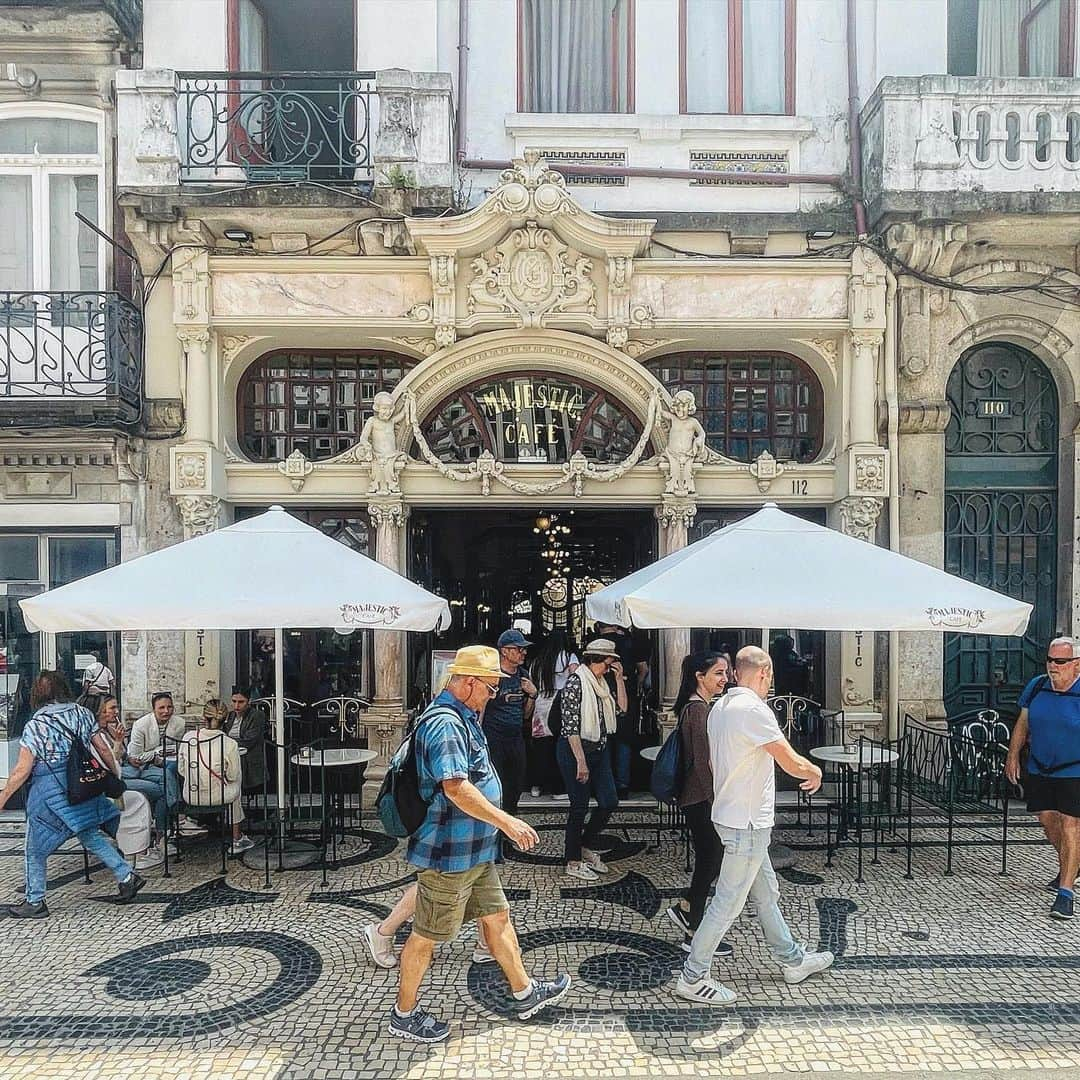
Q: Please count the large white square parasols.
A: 2